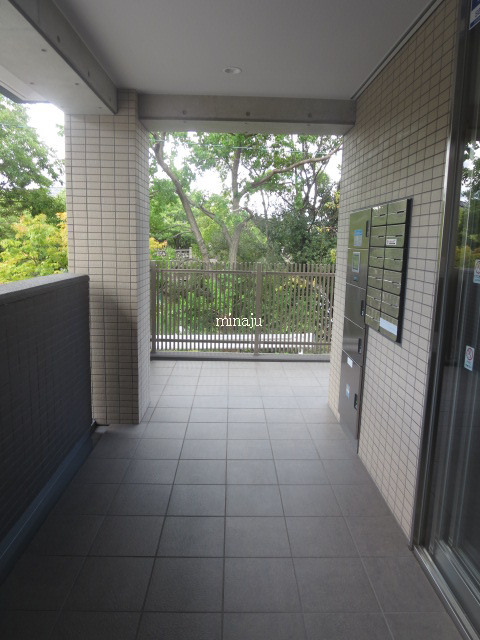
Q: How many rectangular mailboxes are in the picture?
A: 12